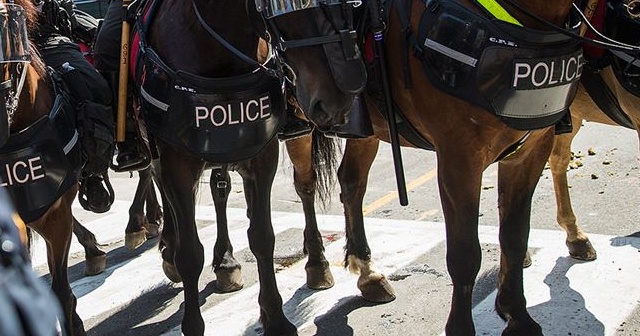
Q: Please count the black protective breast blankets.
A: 3